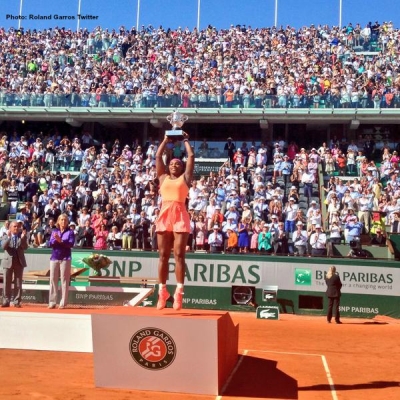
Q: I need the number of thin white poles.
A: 6